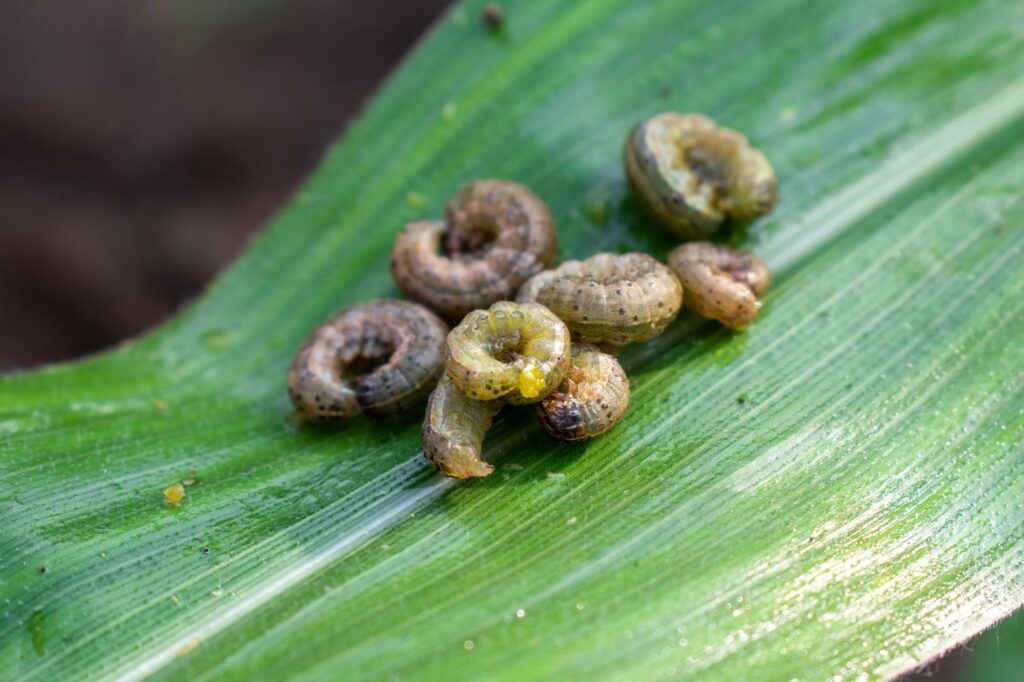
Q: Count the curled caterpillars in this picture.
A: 7